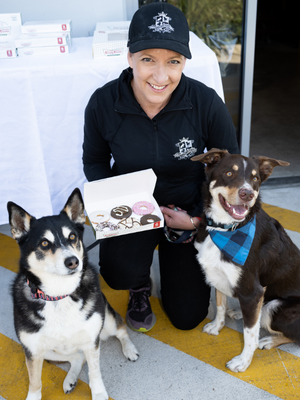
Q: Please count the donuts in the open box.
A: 6